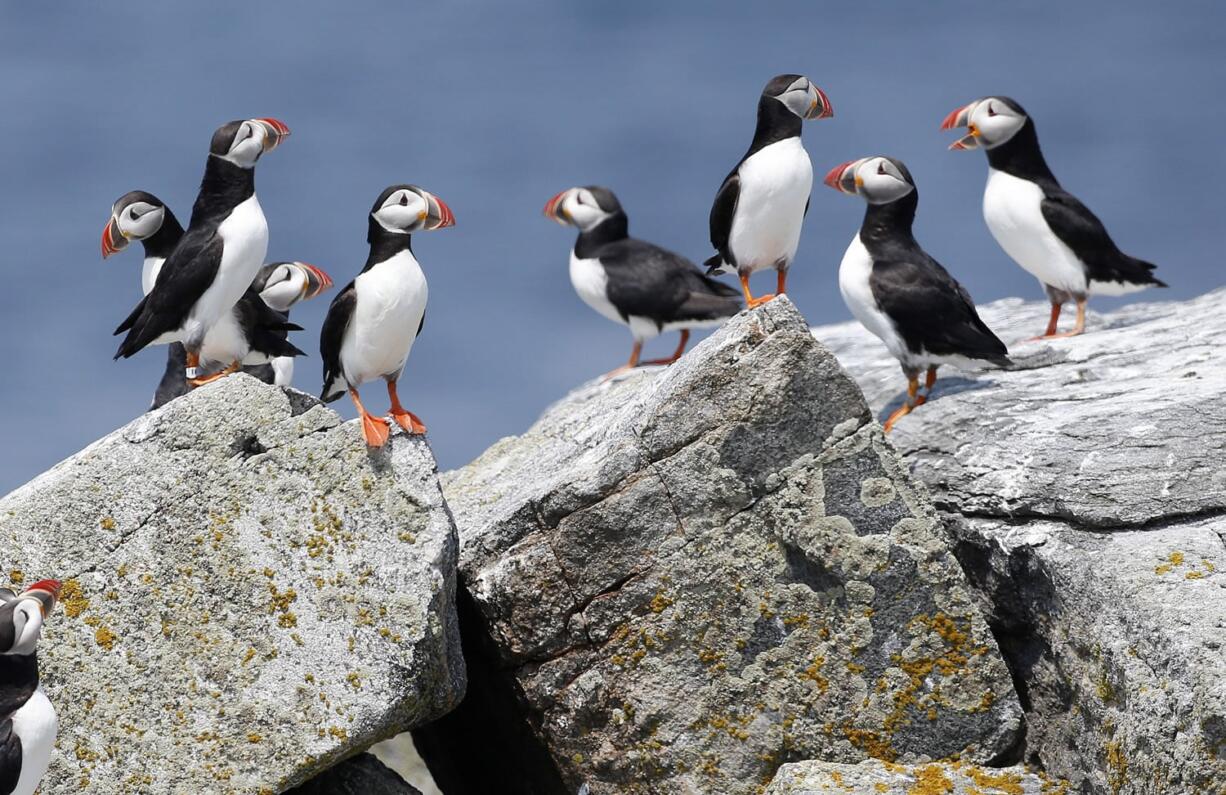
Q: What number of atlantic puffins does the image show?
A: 9